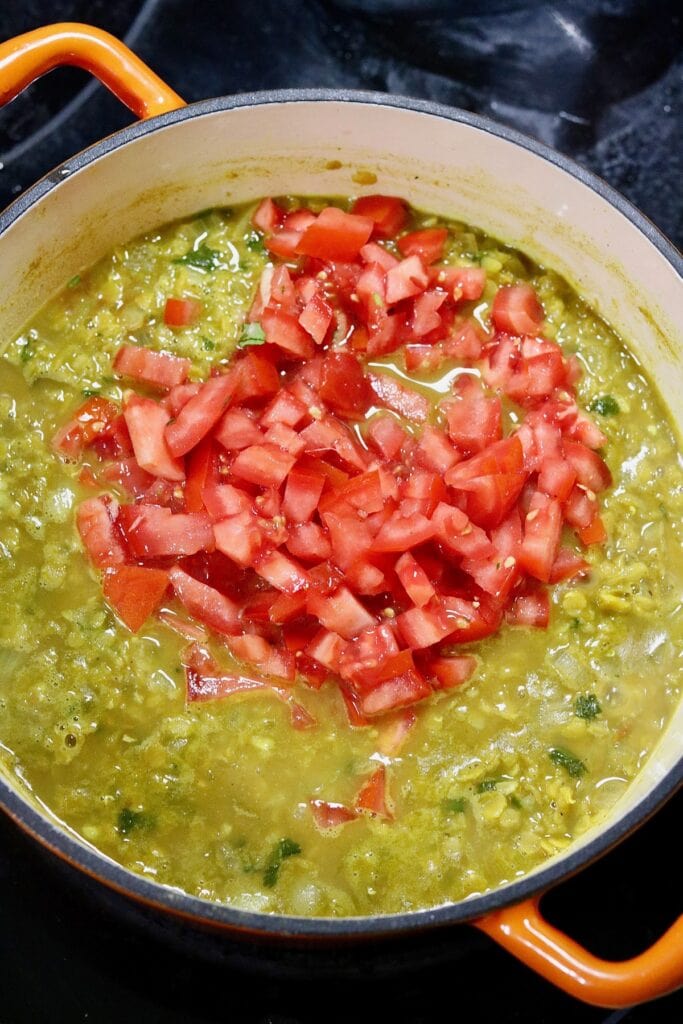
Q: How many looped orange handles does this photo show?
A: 2